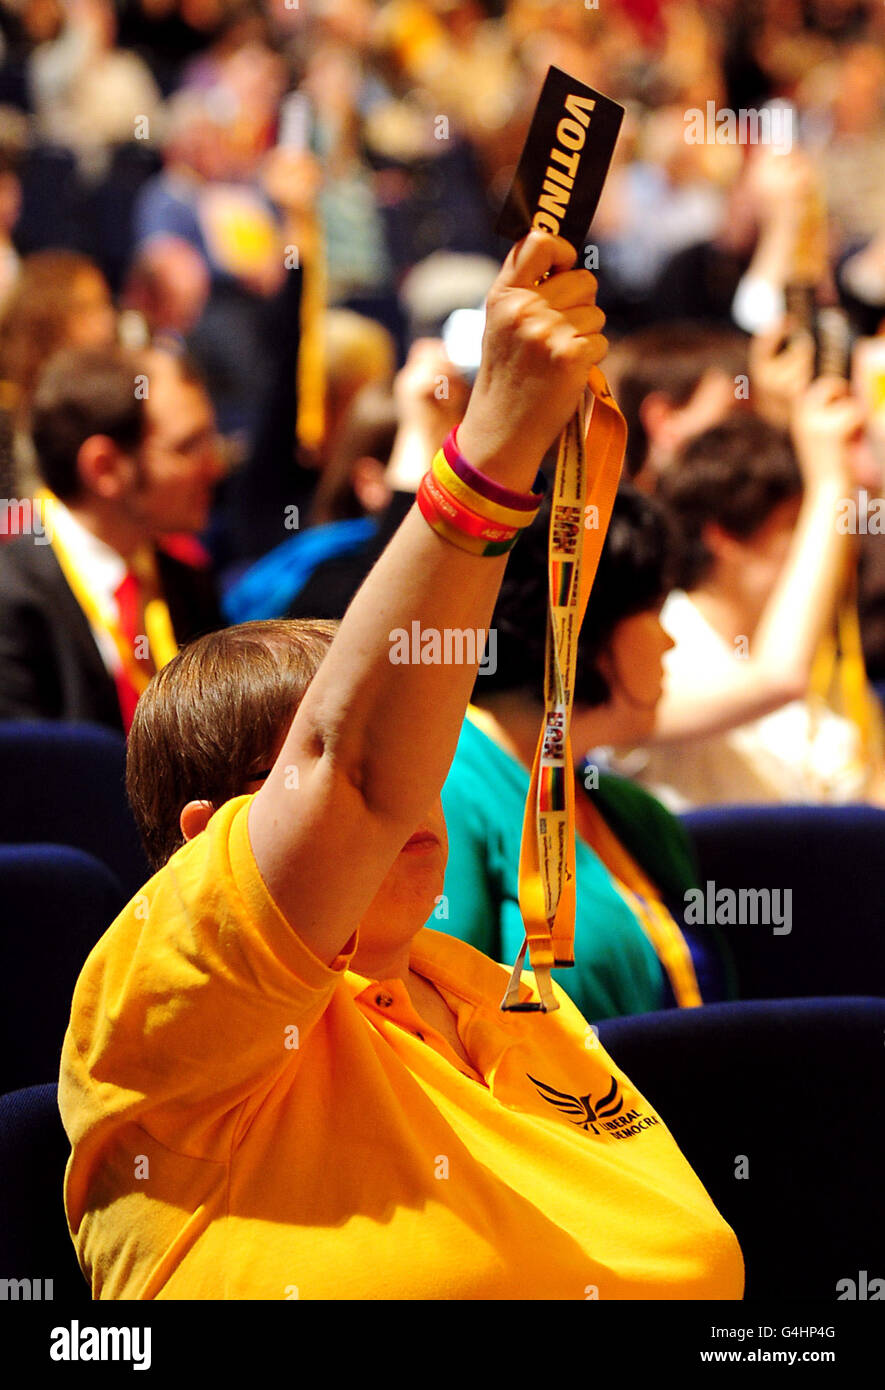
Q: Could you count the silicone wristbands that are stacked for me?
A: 4